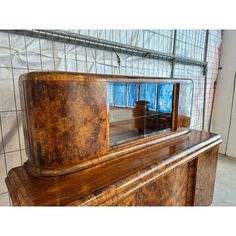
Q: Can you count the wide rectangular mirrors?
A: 1